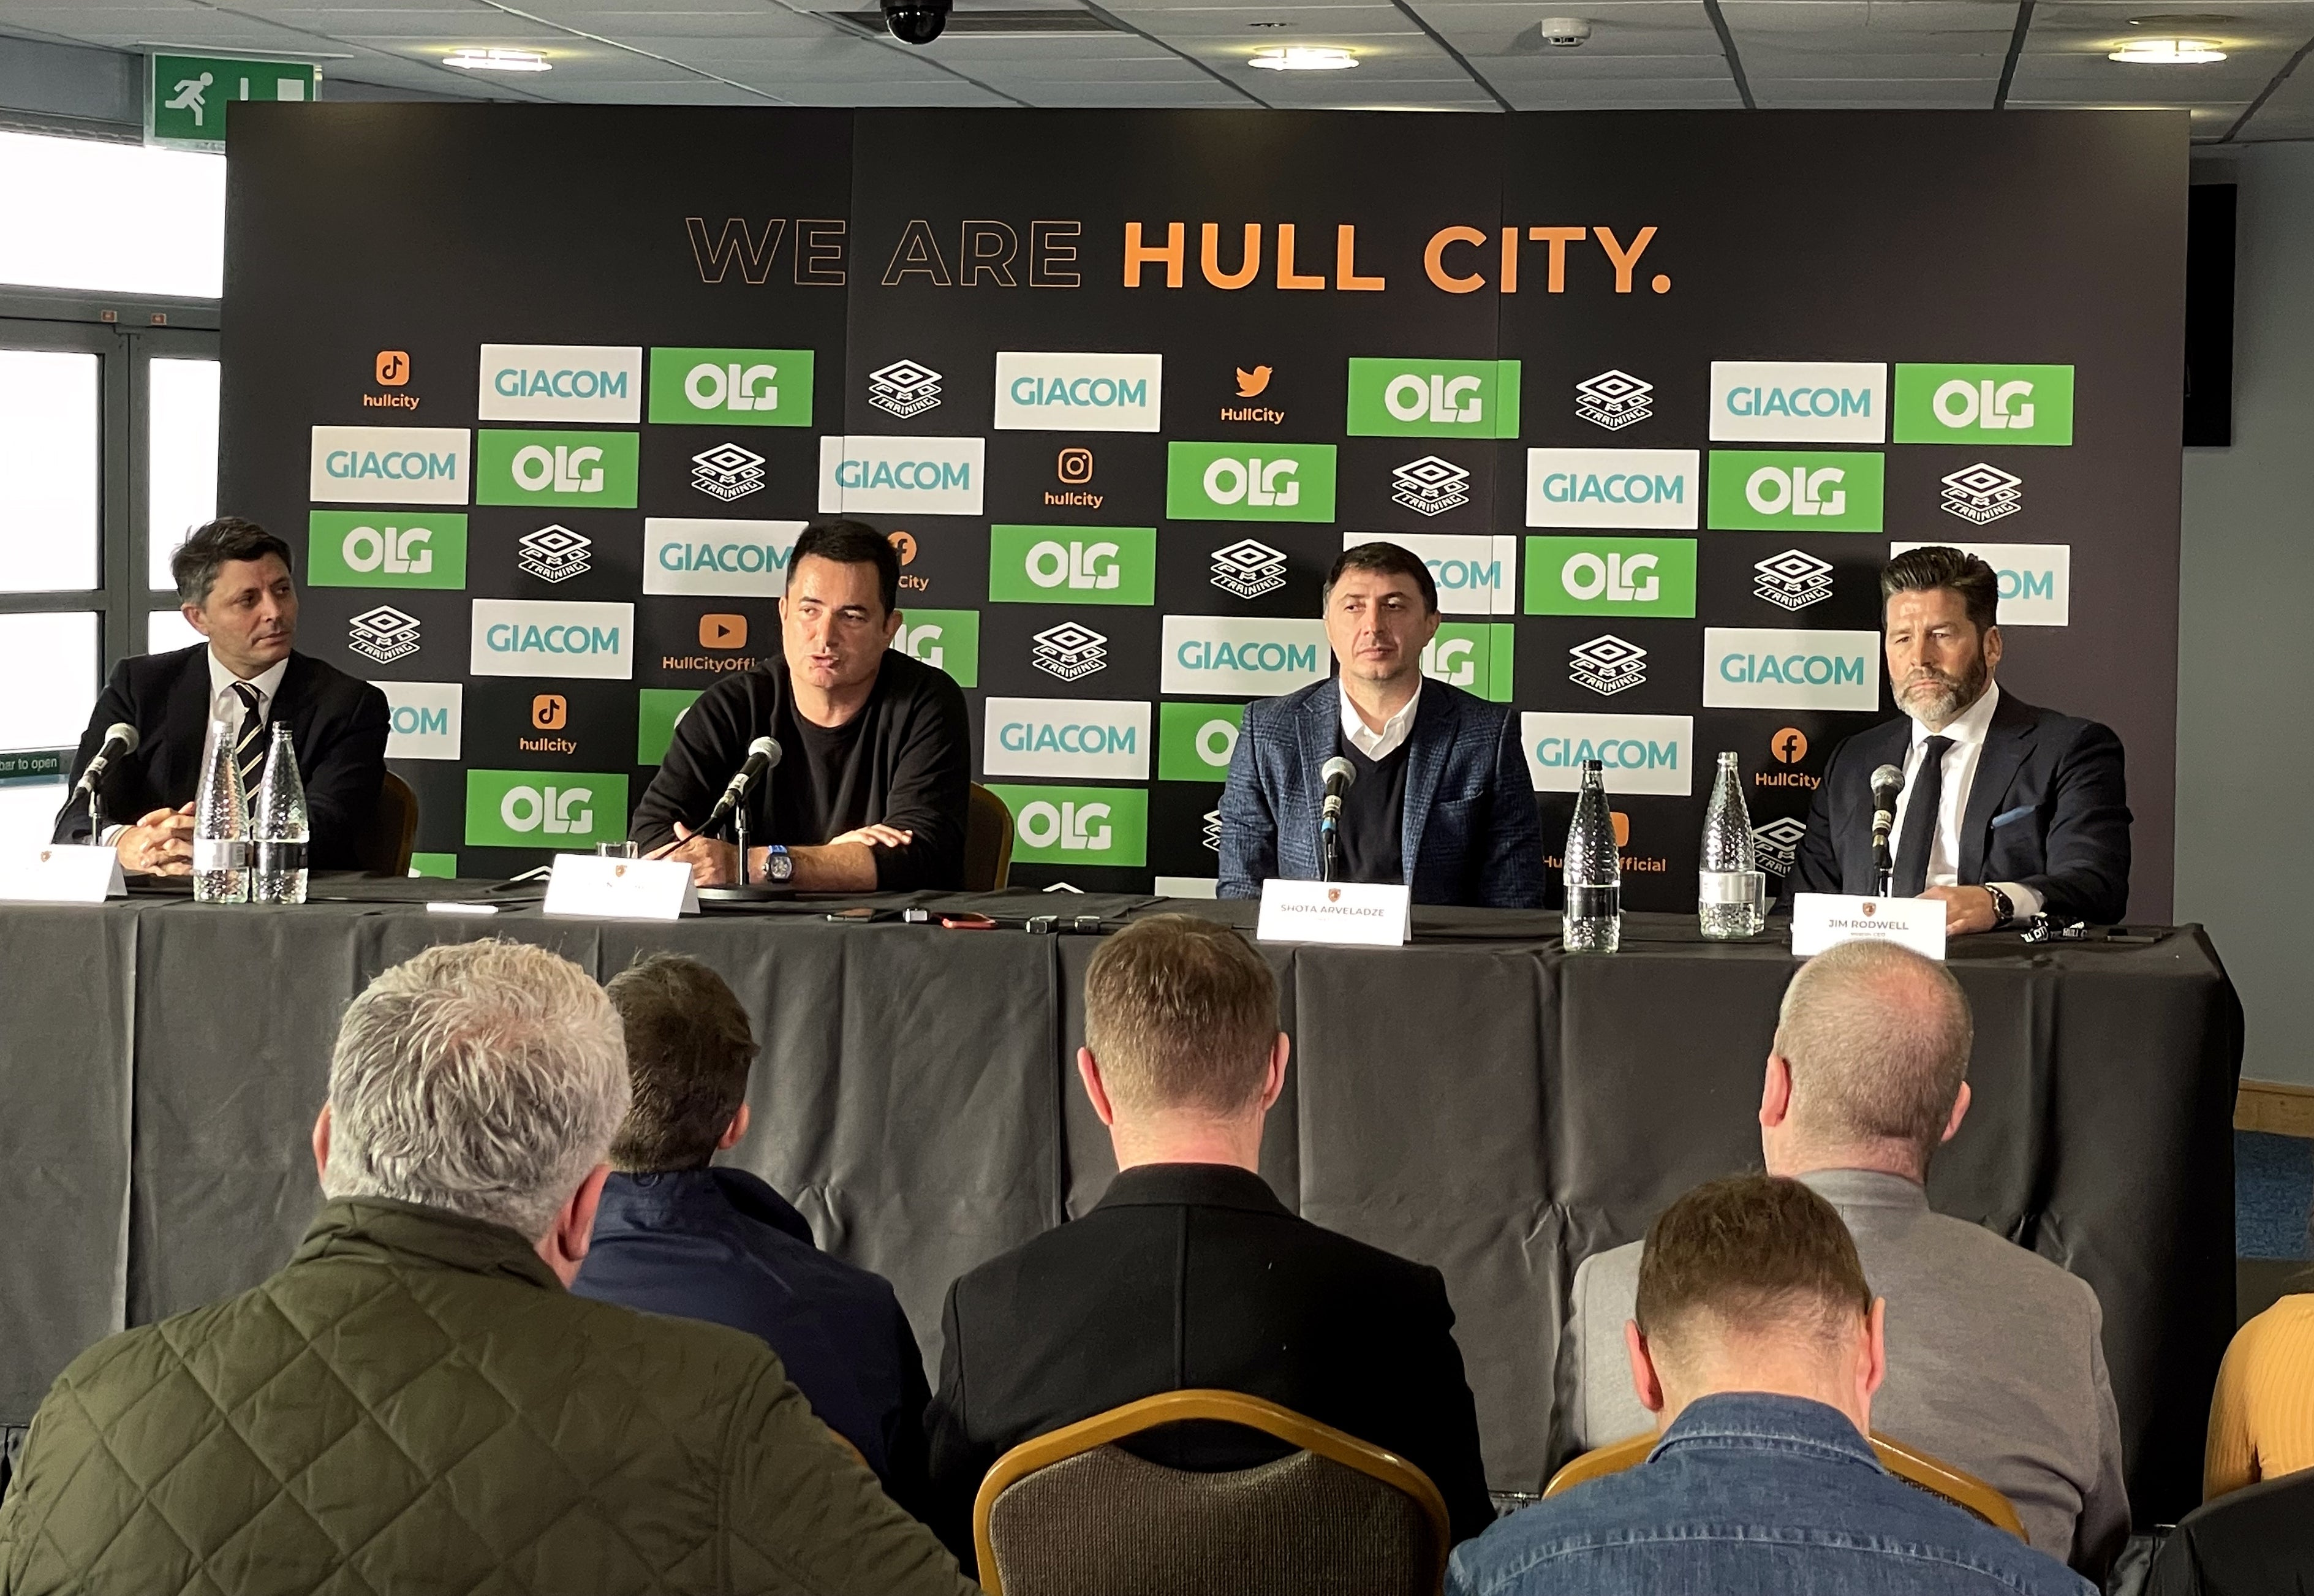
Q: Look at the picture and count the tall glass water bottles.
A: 4